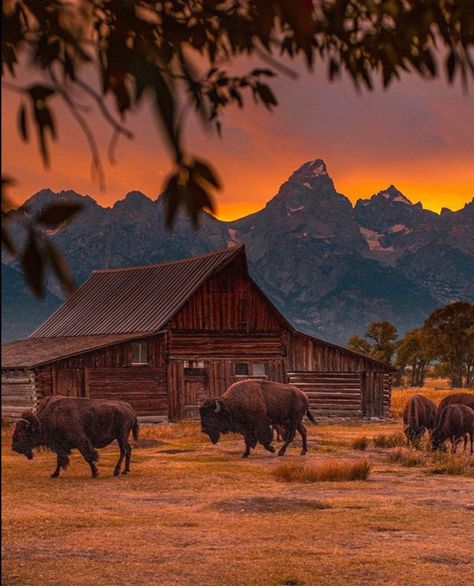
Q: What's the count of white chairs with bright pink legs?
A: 0